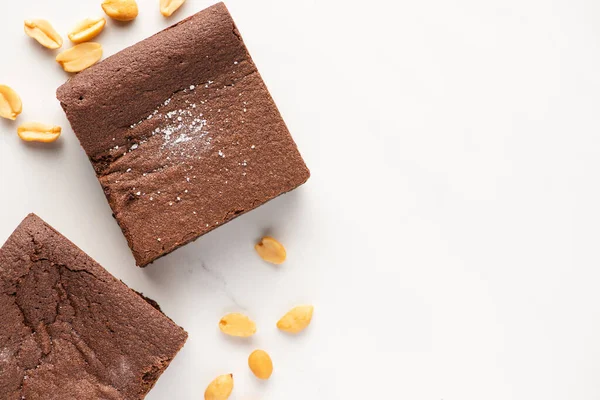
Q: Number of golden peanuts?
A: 12